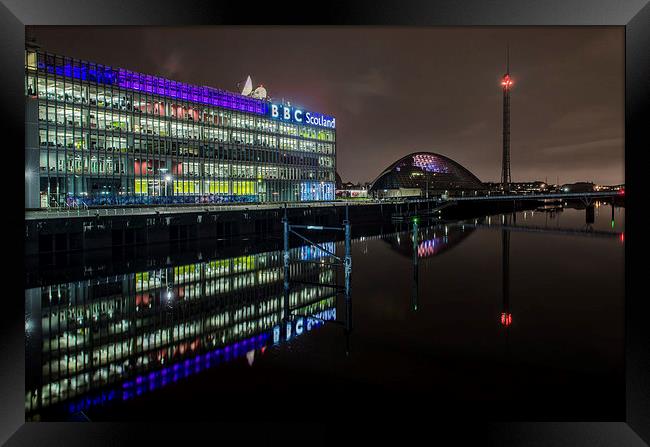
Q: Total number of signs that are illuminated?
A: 1